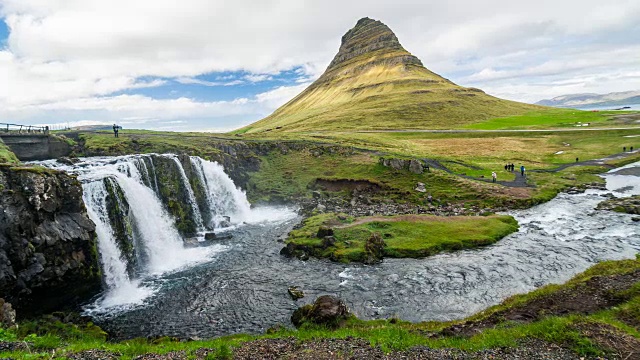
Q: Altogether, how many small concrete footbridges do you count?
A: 1